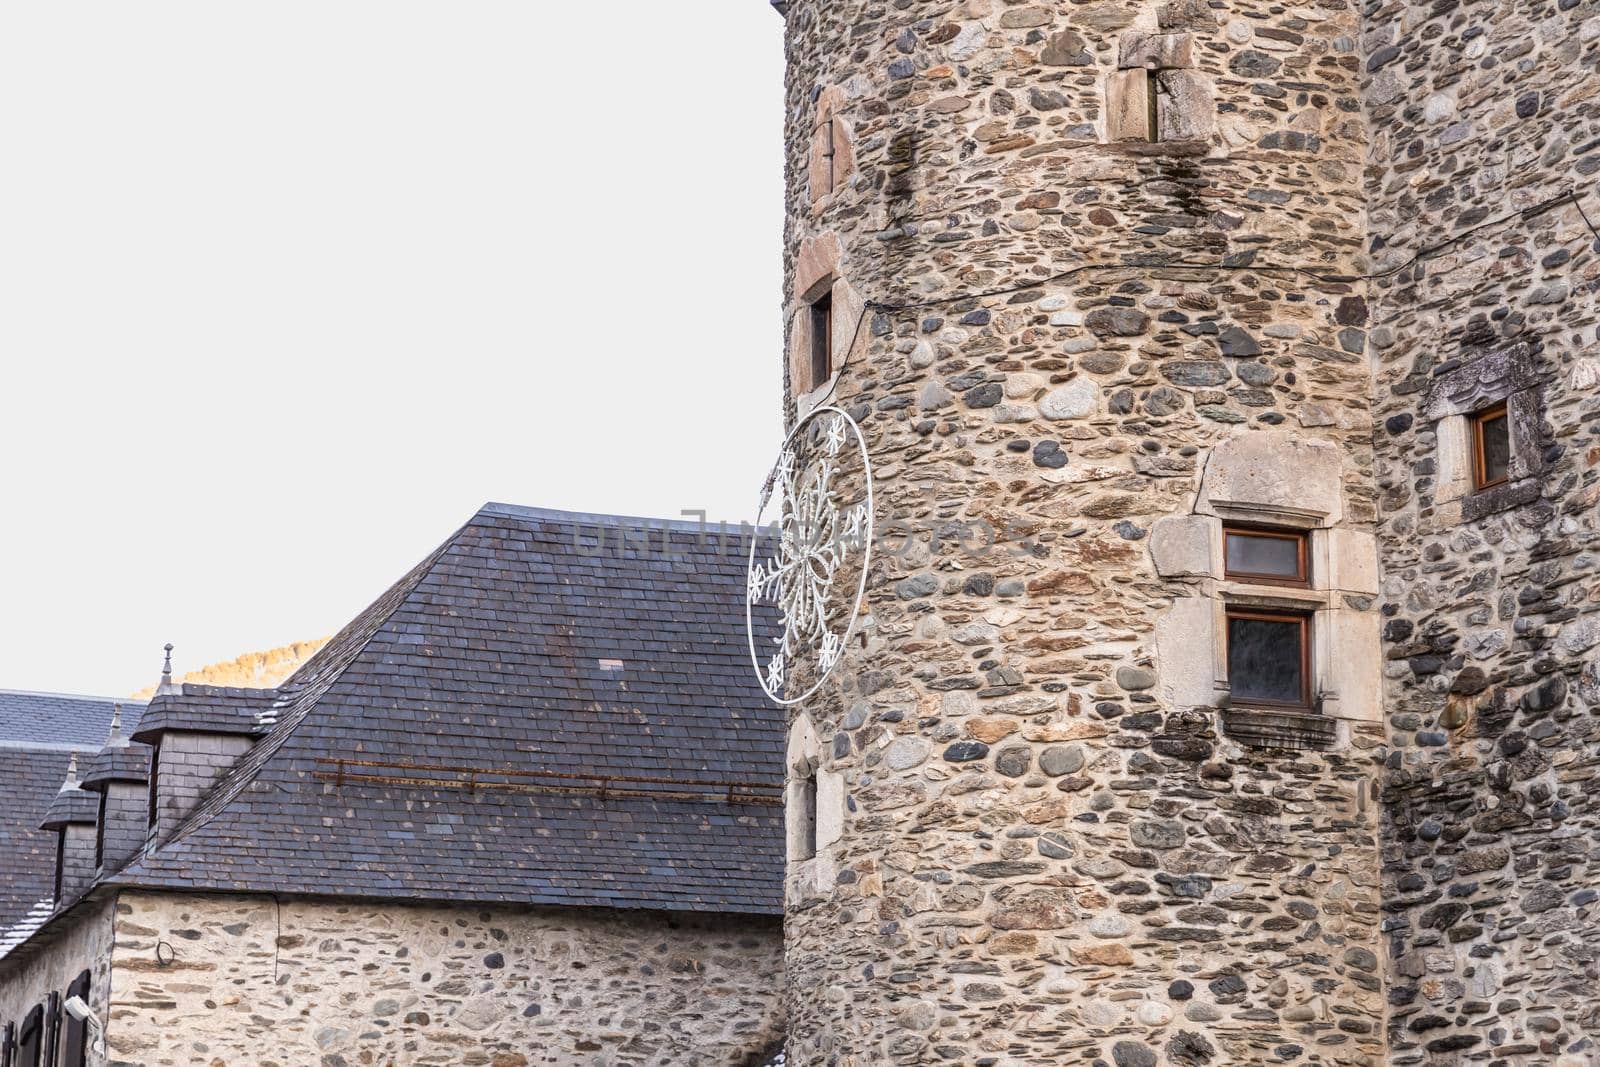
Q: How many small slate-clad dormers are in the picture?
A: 3